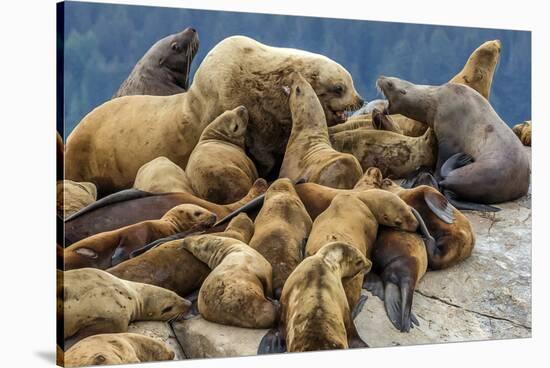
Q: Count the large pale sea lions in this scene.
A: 1